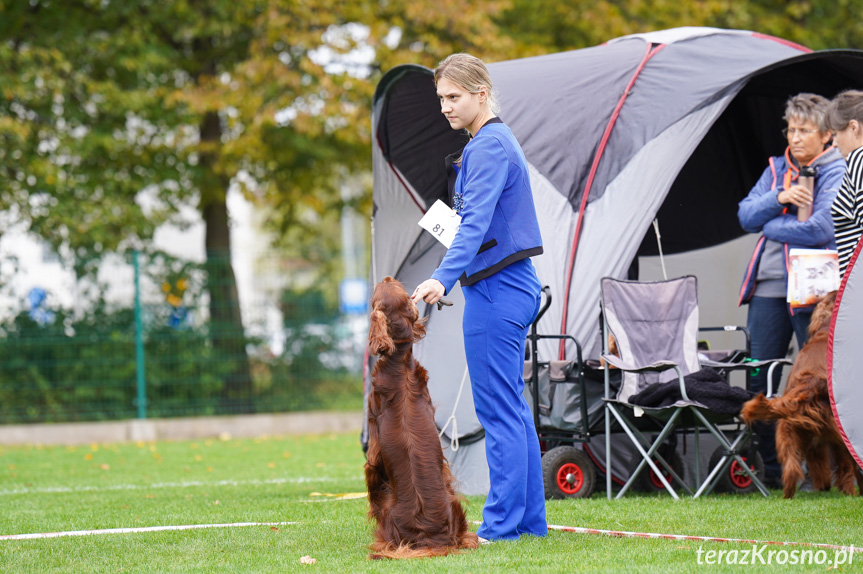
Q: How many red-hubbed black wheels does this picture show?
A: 3